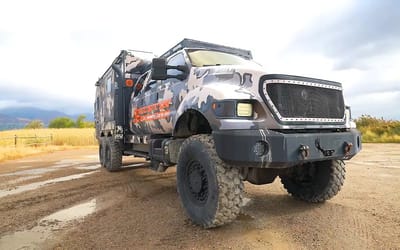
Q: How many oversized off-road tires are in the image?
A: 4